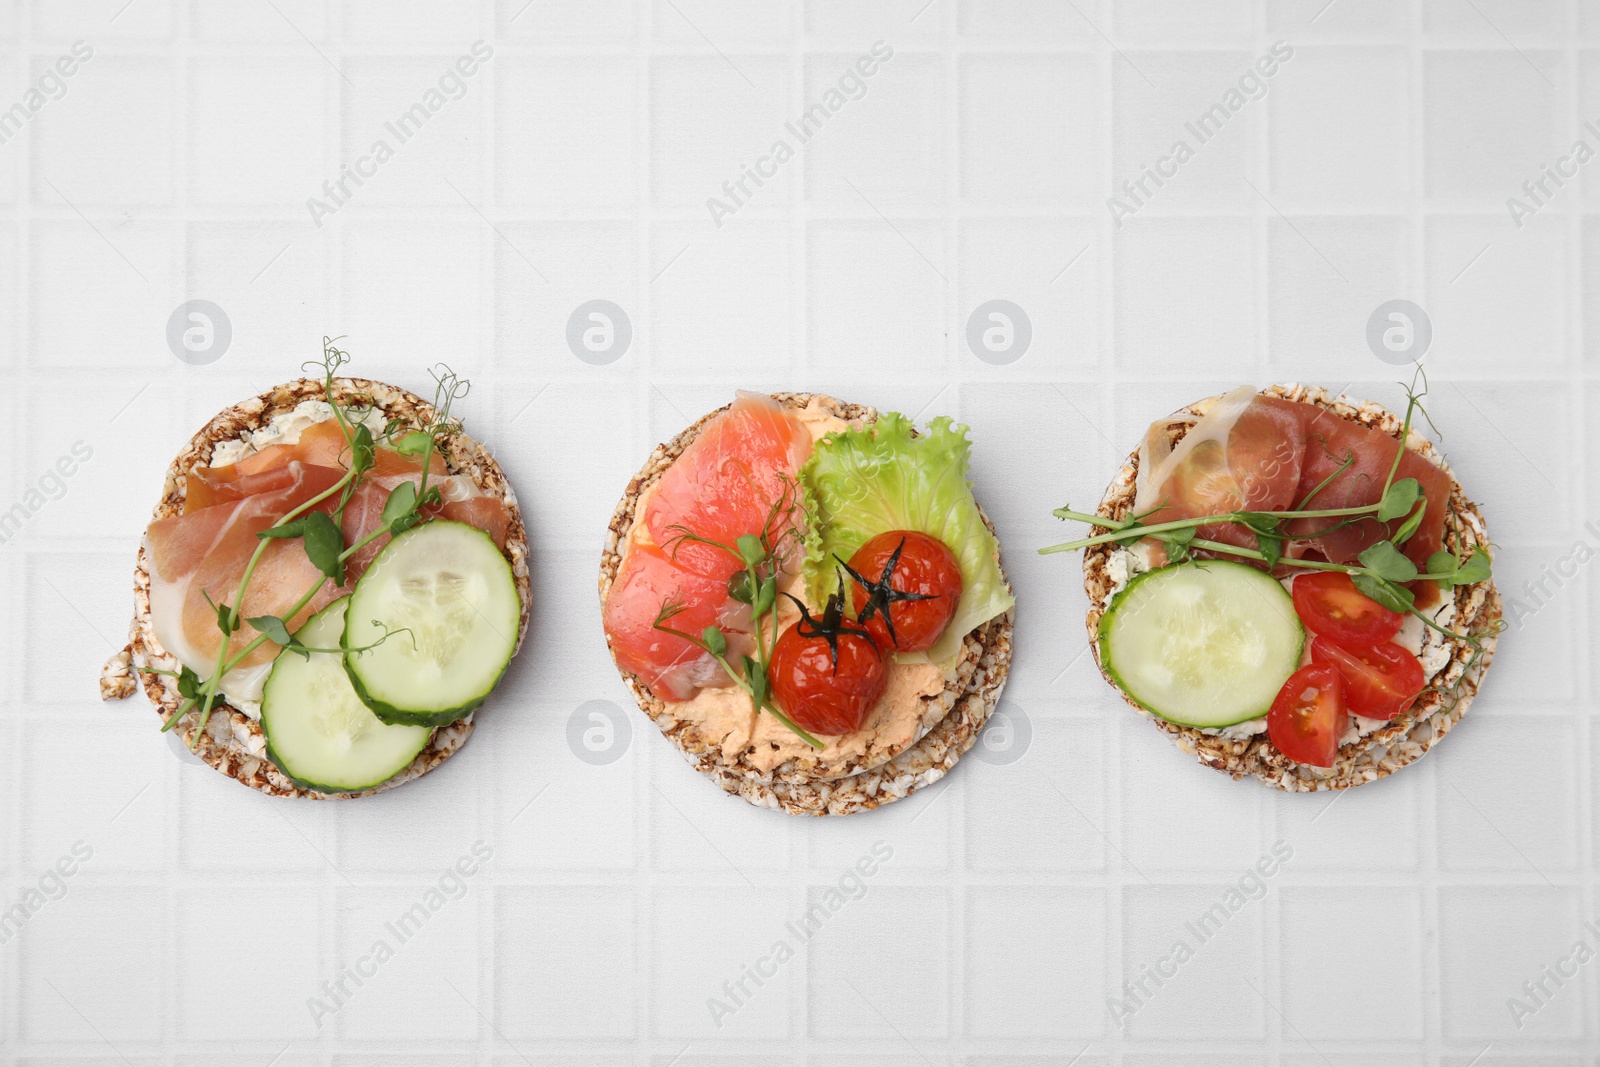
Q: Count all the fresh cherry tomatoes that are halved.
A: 3